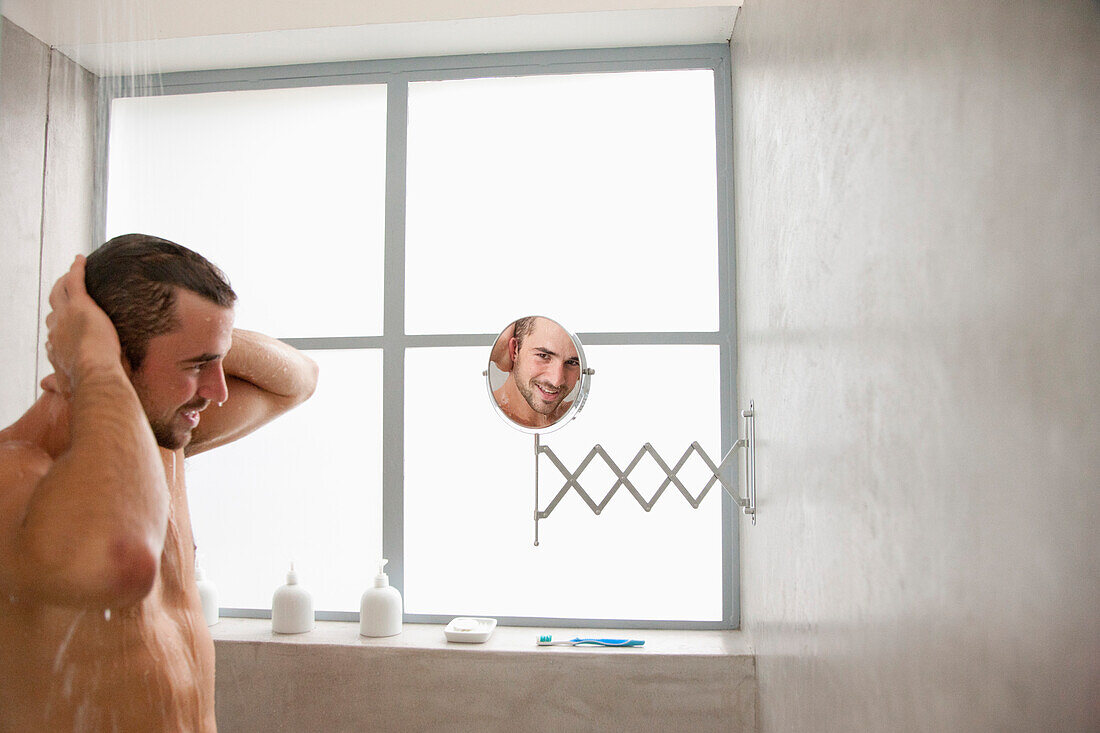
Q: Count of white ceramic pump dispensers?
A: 3